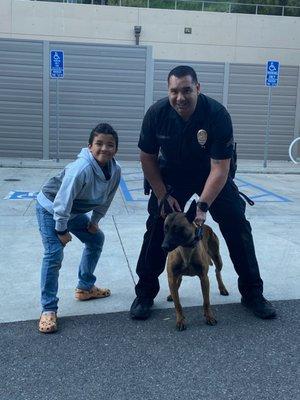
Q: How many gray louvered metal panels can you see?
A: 4